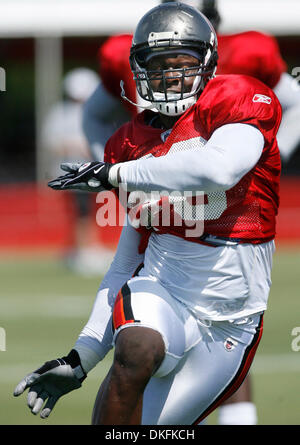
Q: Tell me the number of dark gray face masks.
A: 1